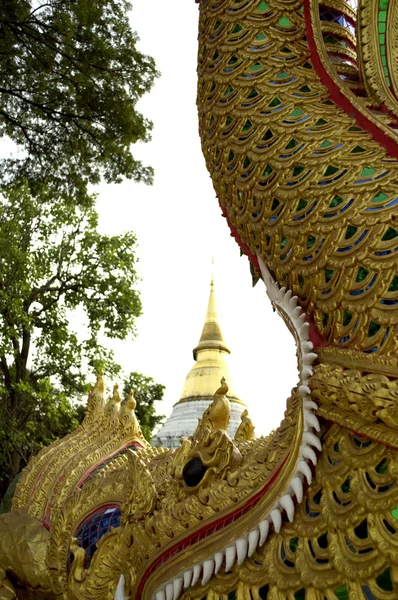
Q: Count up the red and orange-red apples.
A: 0